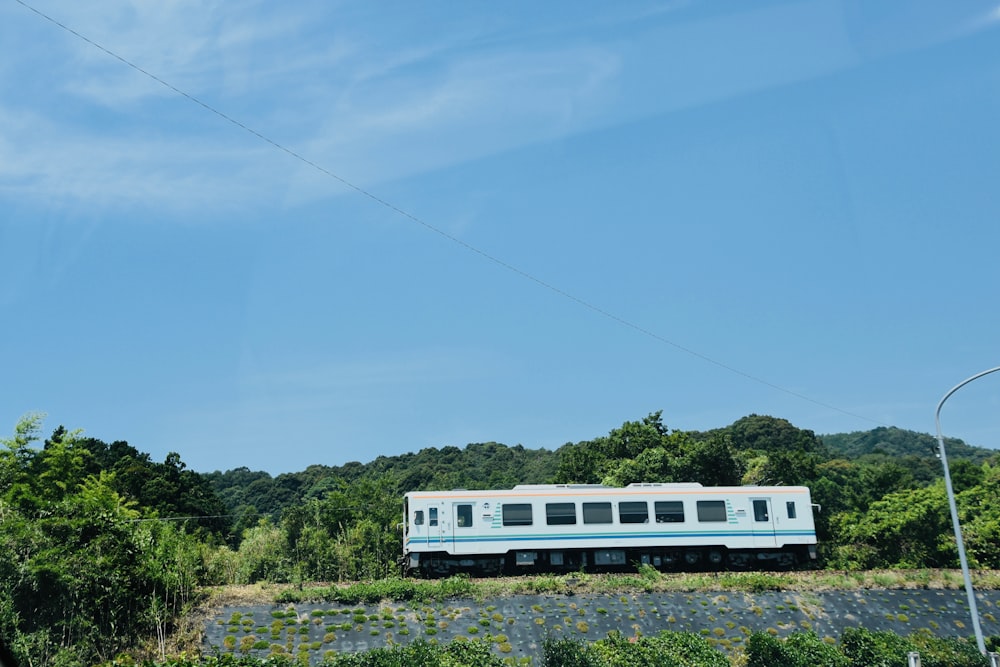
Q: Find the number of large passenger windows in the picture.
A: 6